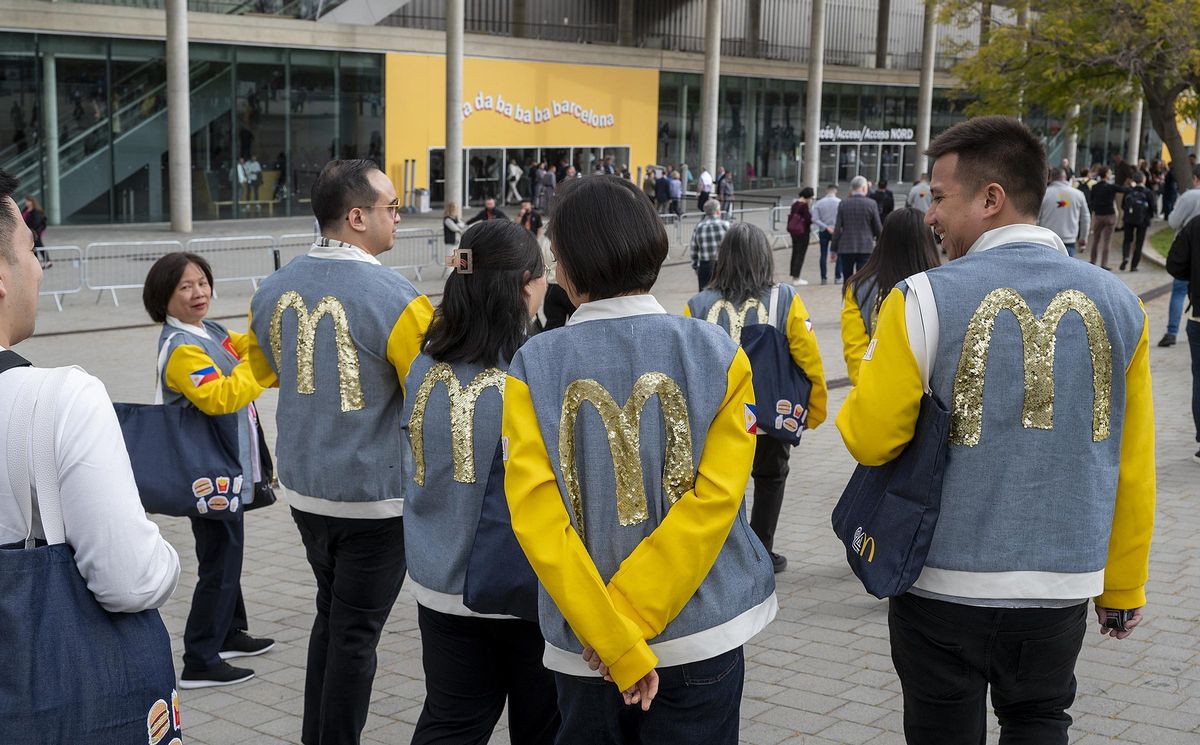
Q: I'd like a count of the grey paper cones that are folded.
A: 0